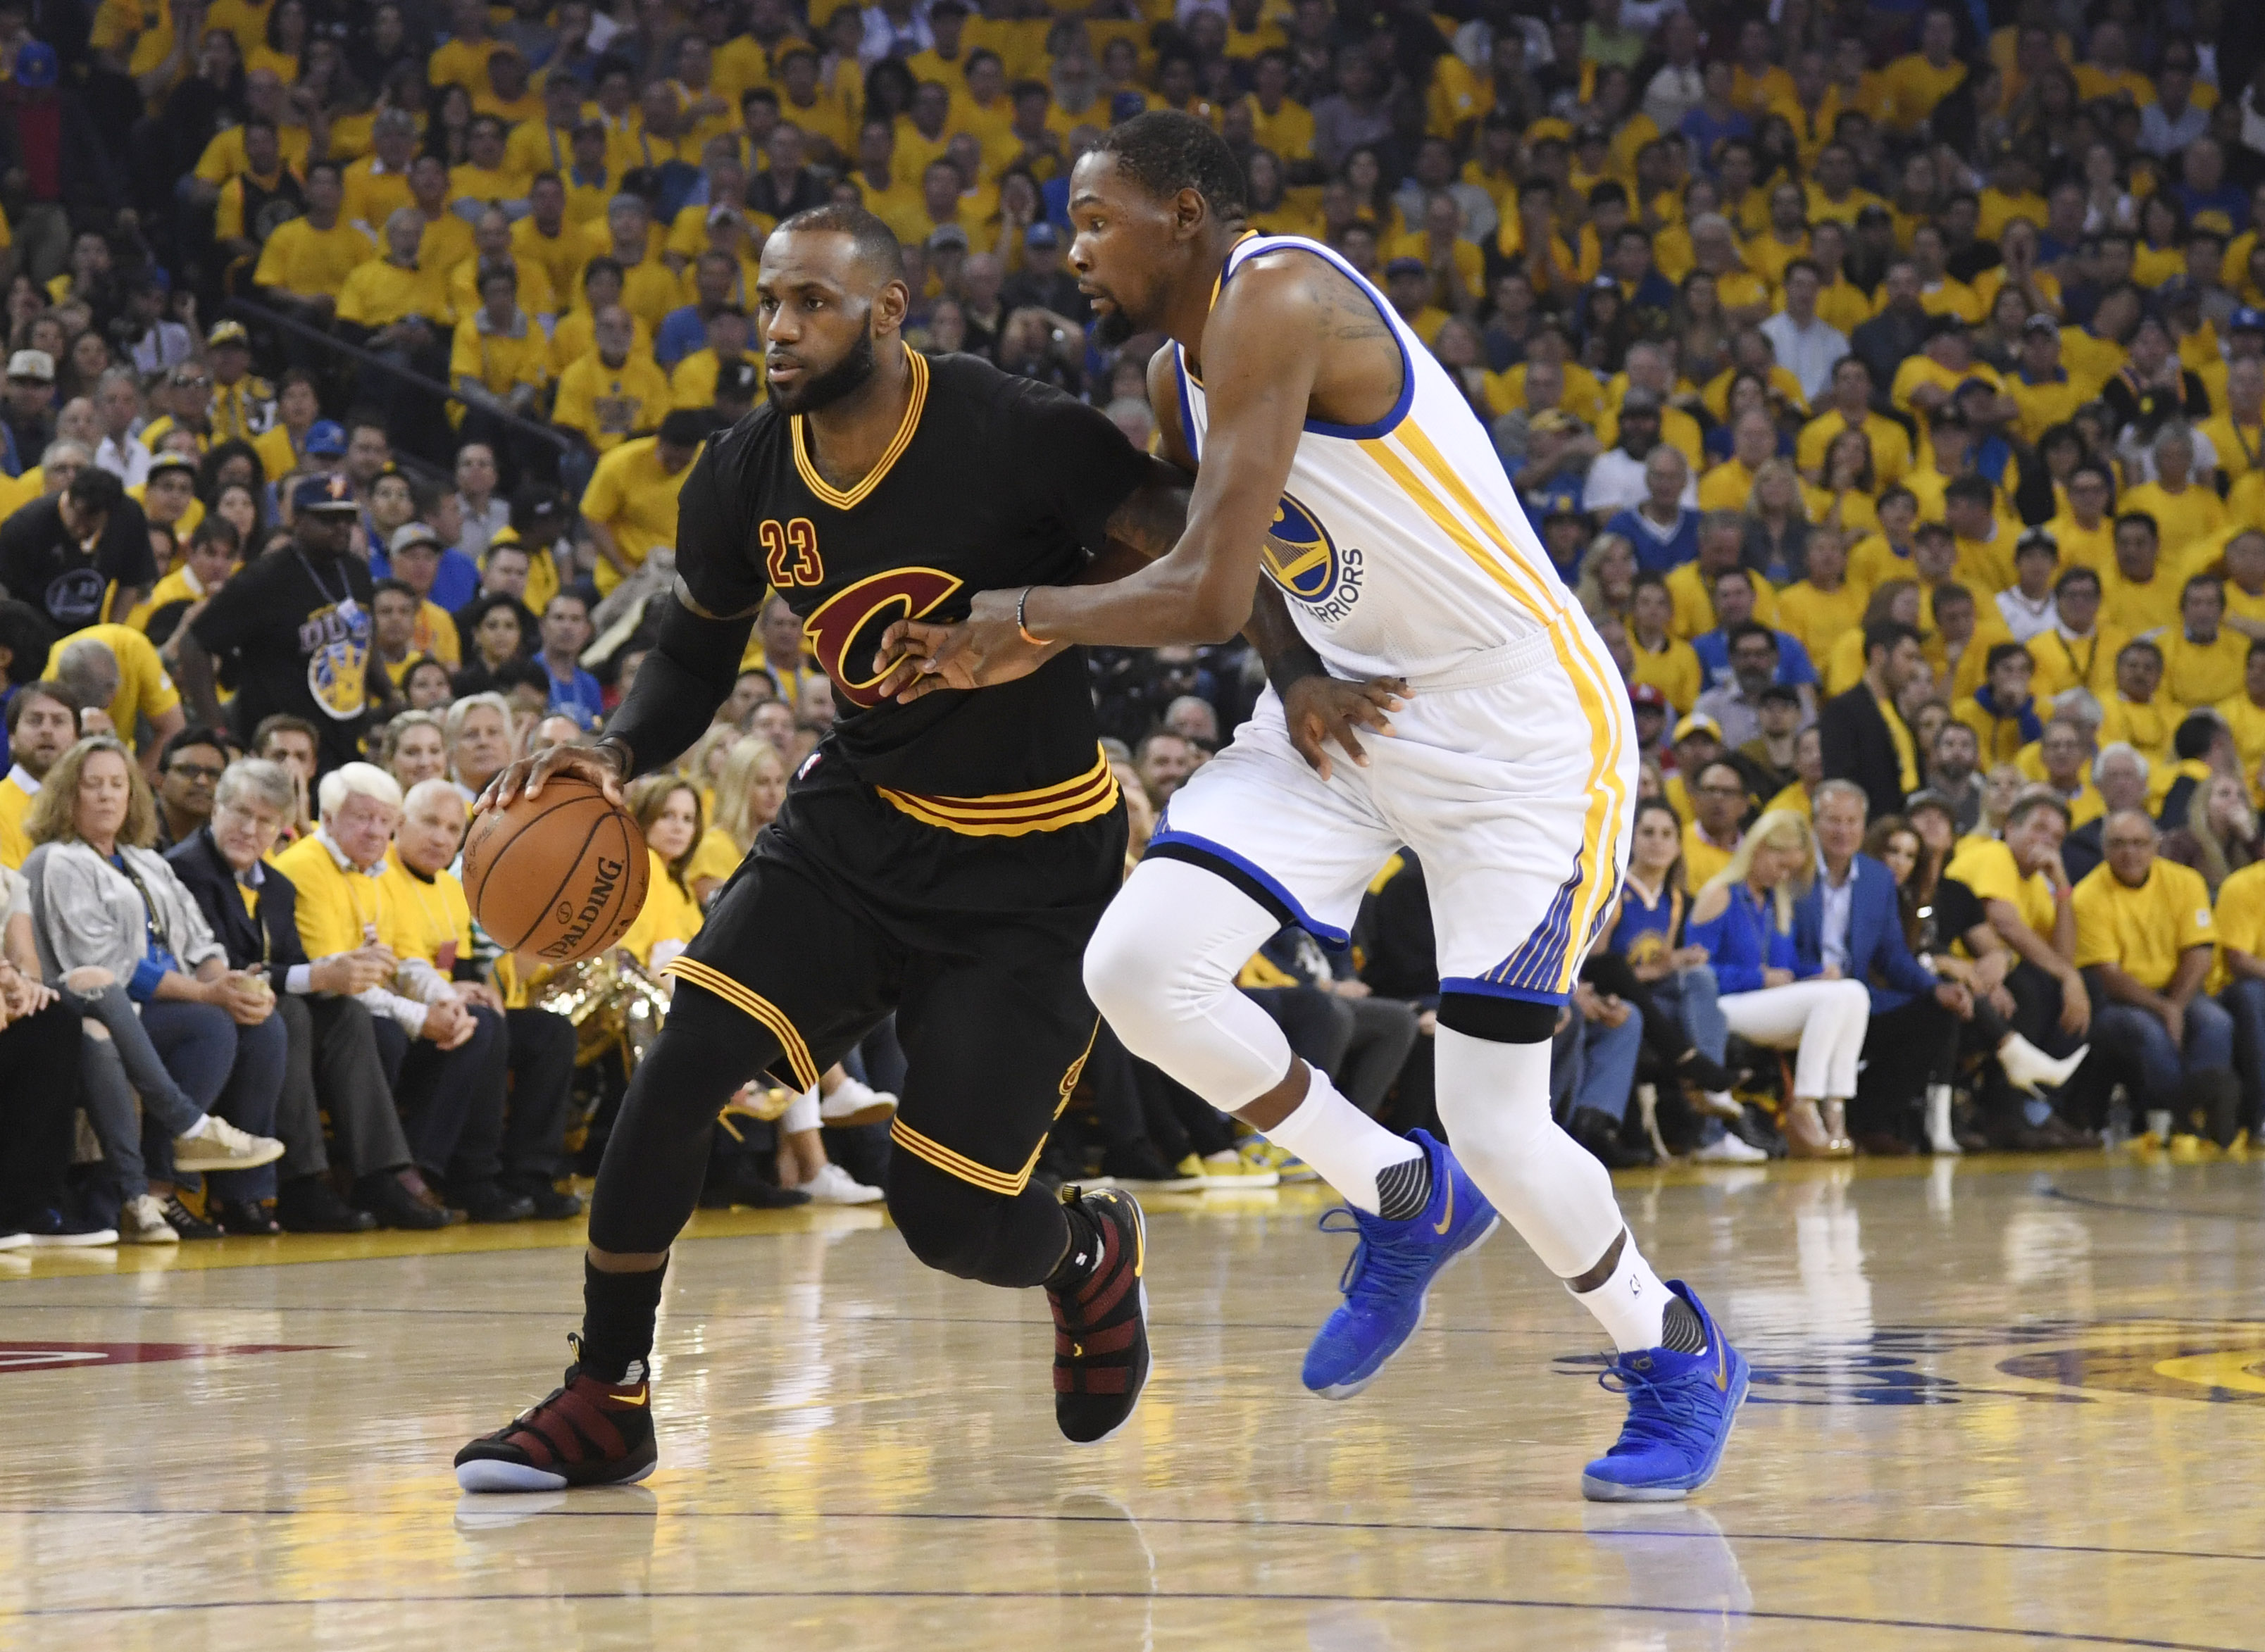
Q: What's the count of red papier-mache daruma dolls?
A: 0